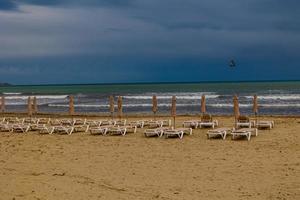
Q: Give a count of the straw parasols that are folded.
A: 11